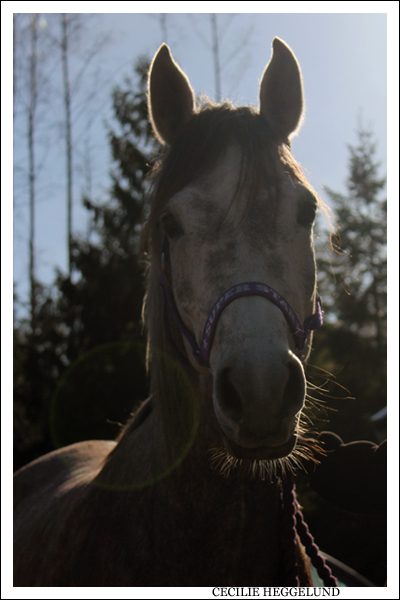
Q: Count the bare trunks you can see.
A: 4